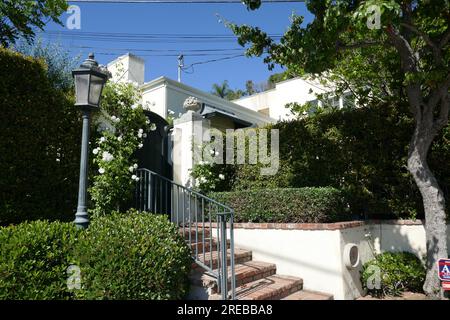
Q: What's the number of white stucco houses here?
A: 1